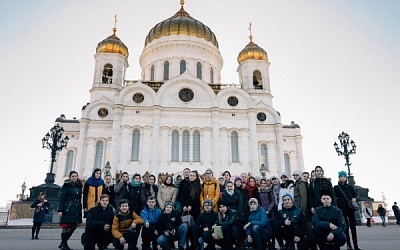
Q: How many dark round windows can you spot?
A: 5